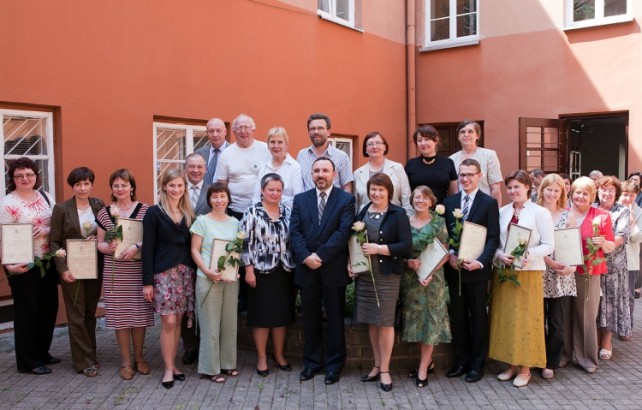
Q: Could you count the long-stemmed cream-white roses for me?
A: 9